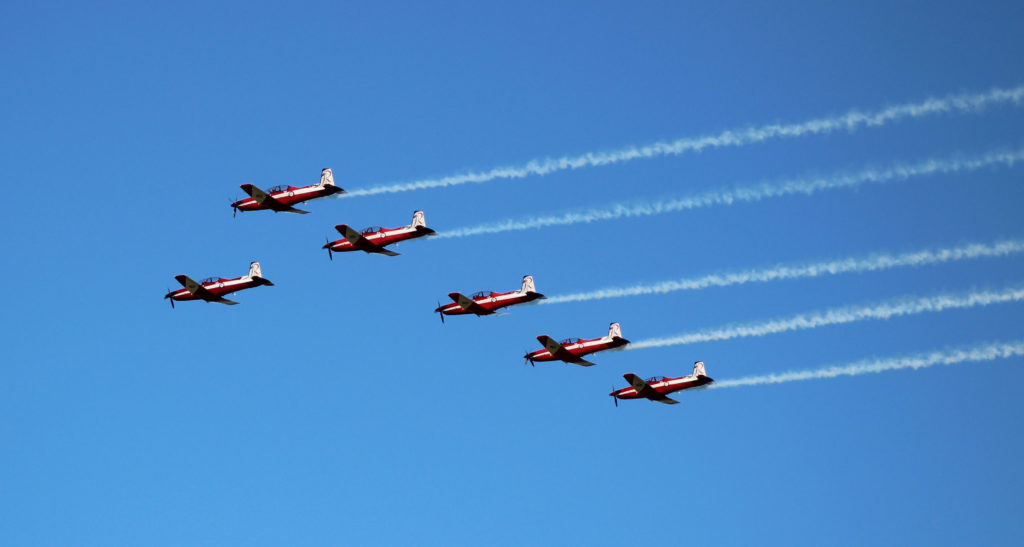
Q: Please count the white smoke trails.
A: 5